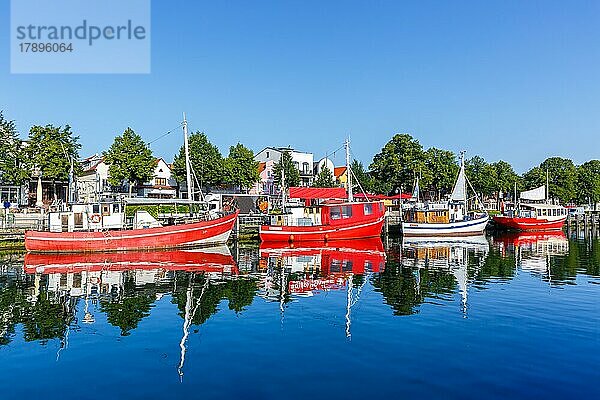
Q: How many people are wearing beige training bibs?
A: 0